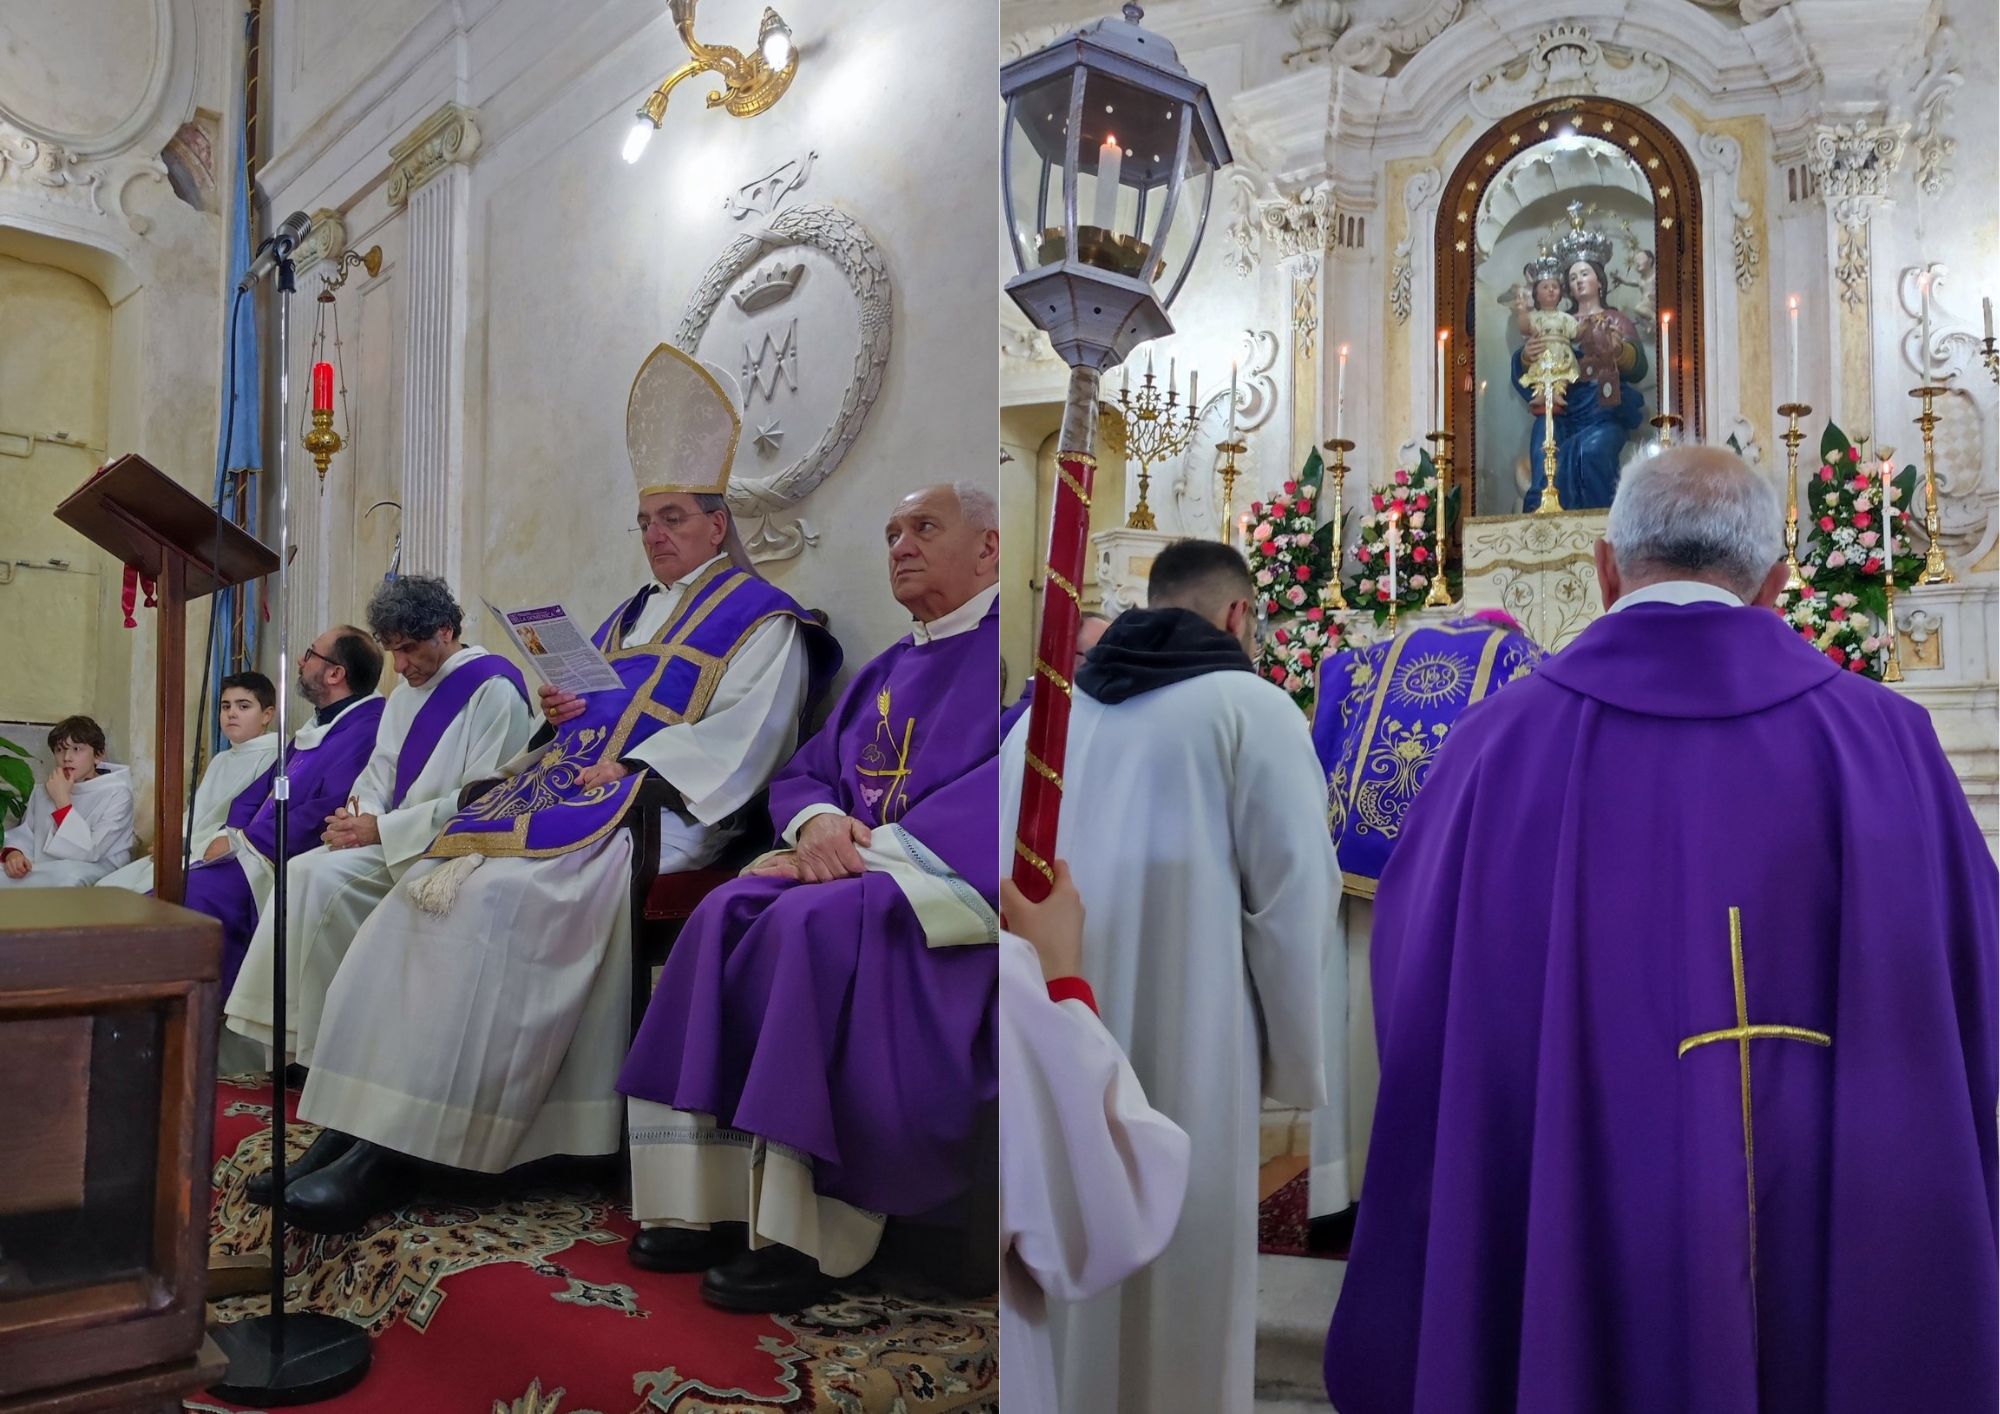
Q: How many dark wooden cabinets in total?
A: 1